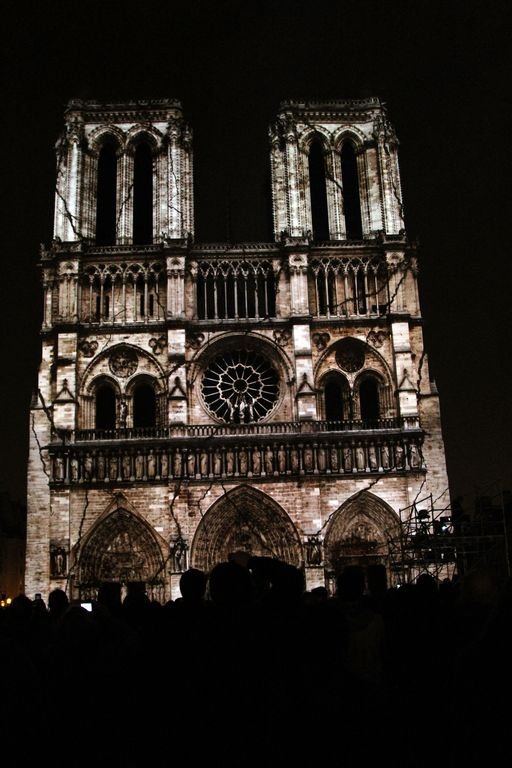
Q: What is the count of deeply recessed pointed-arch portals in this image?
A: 3